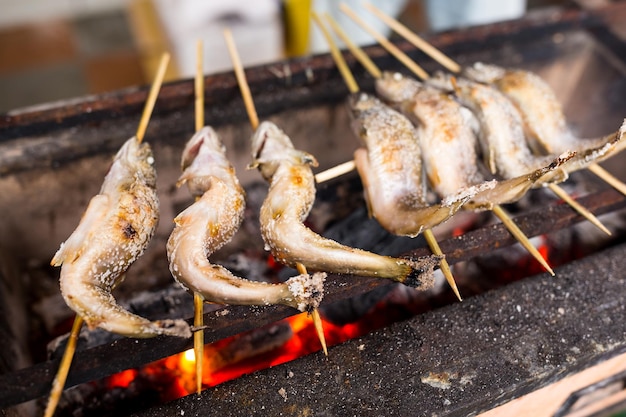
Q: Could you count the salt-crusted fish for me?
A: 7